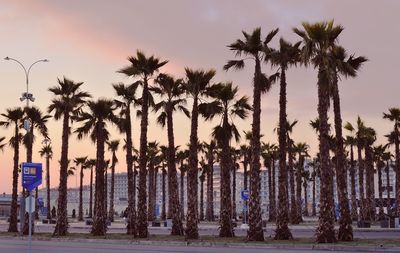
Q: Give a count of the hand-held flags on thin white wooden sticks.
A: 0